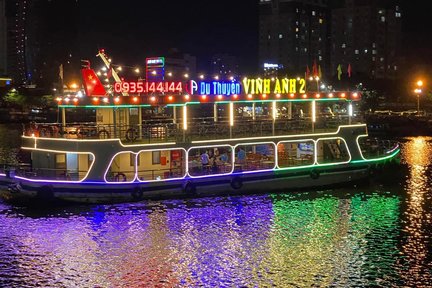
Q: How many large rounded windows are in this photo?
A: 6